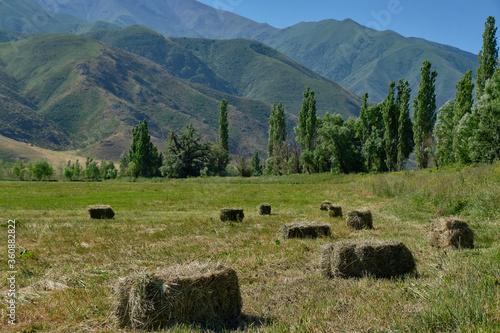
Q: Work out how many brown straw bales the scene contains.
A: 10